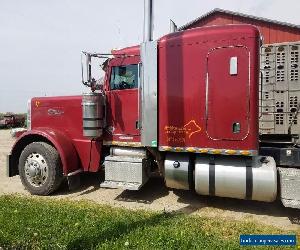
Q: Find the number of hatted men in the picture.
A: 0